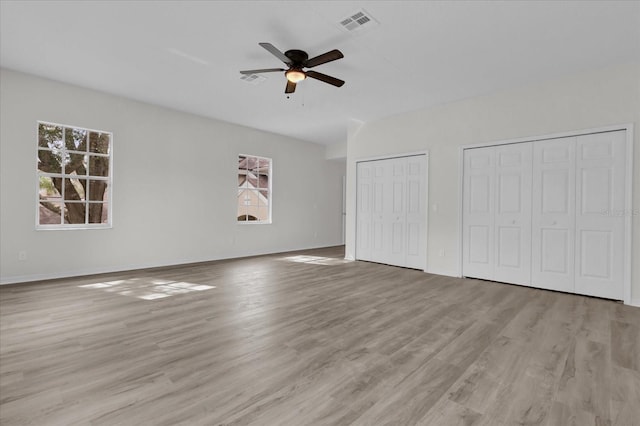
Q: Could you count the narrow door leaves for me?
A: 8